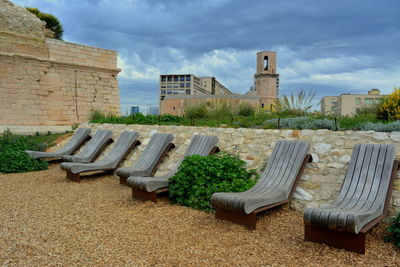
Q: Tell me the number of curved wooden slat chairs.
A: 7